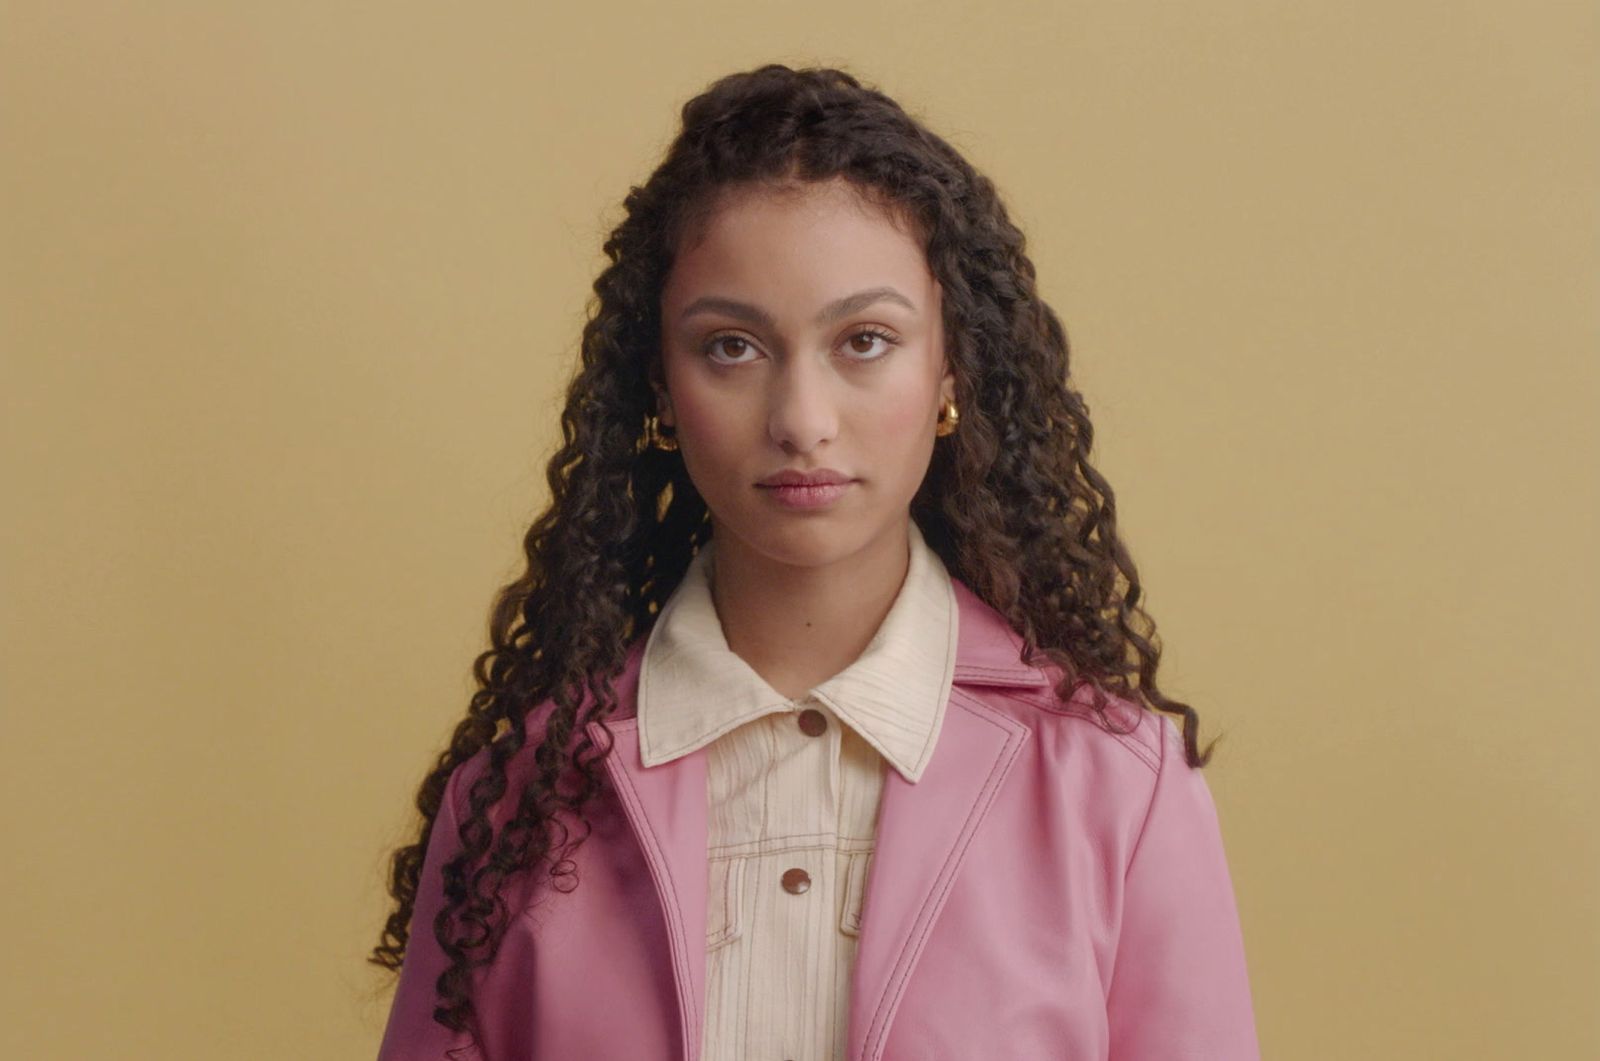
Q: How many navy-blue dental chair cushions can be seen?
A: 0